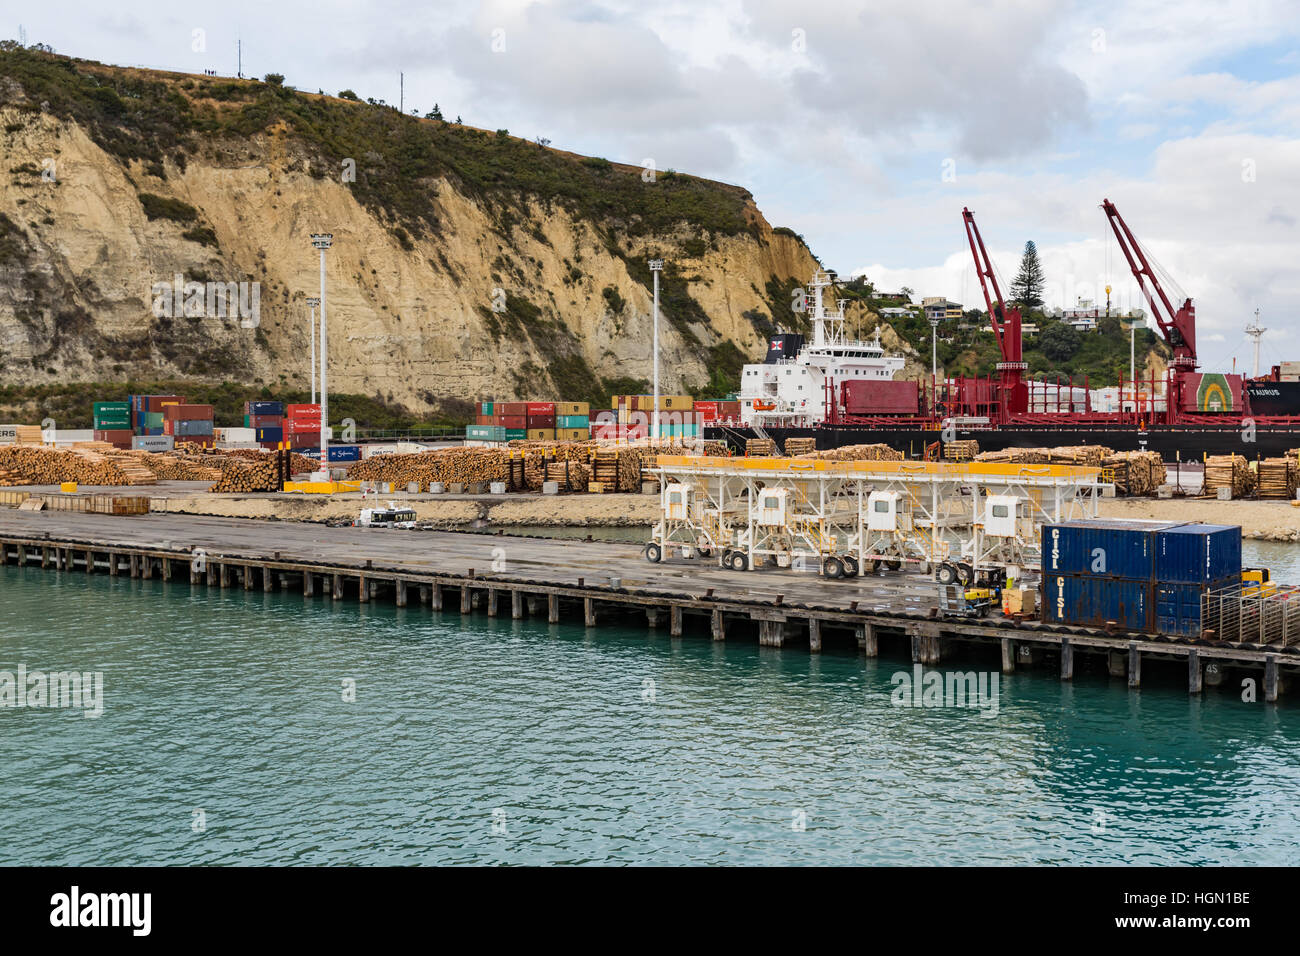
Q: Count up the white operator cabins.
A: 4